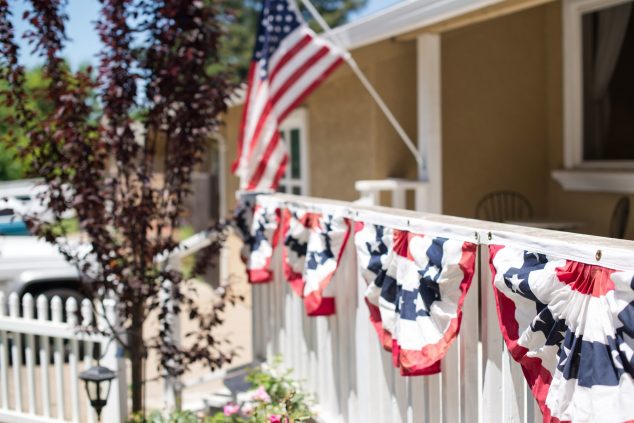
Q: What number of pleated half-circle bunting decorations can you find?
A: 4